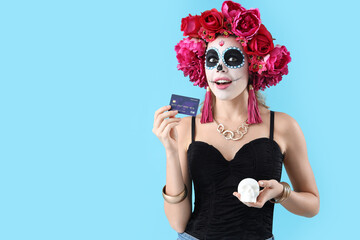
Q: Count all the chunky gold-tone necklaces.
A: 1